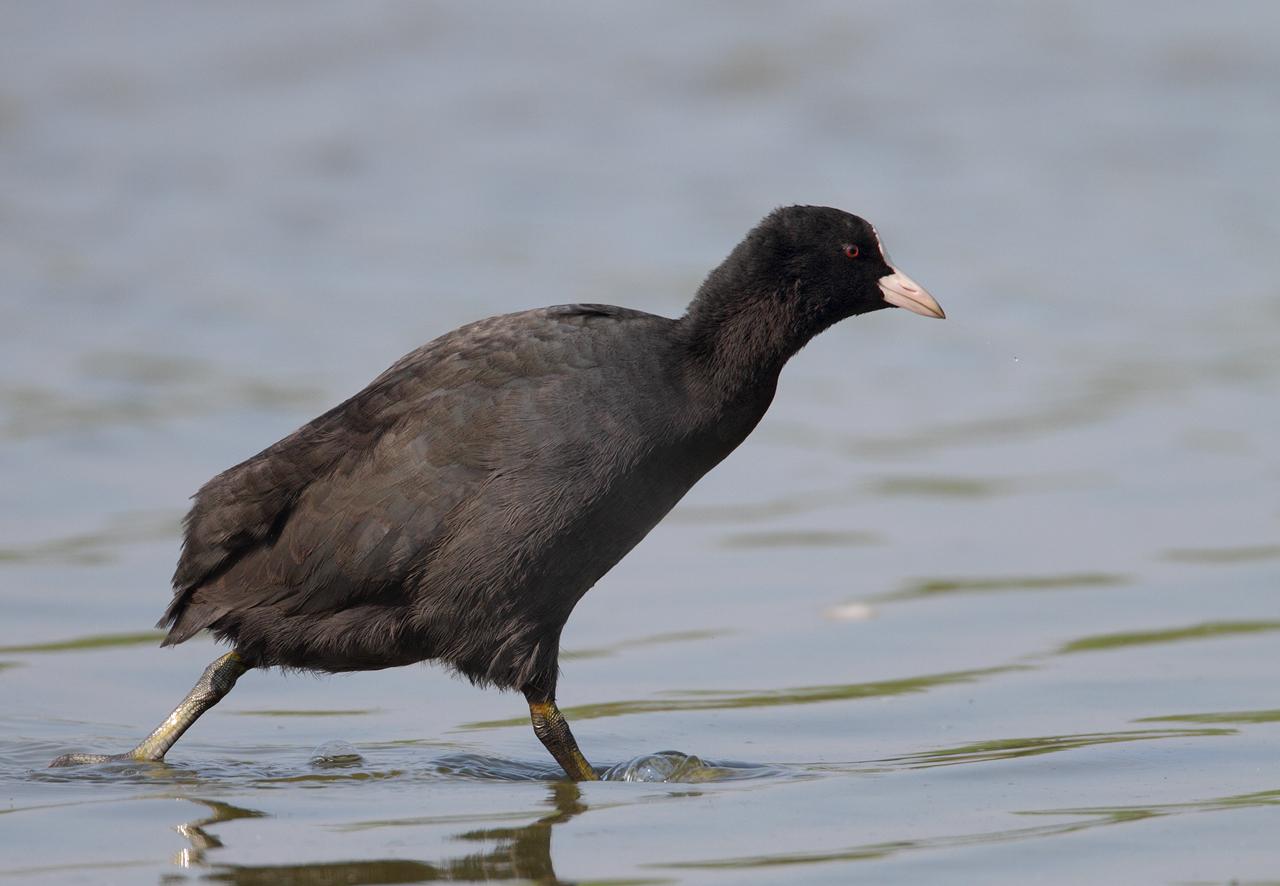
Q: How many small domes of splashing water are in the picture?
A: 2